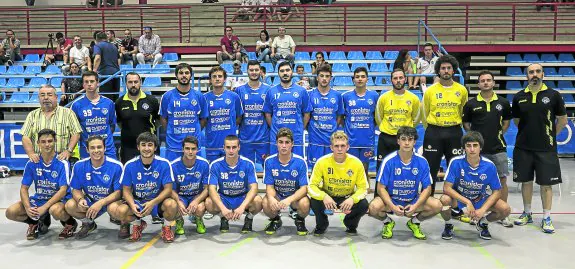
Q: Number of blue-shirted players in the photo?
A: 15